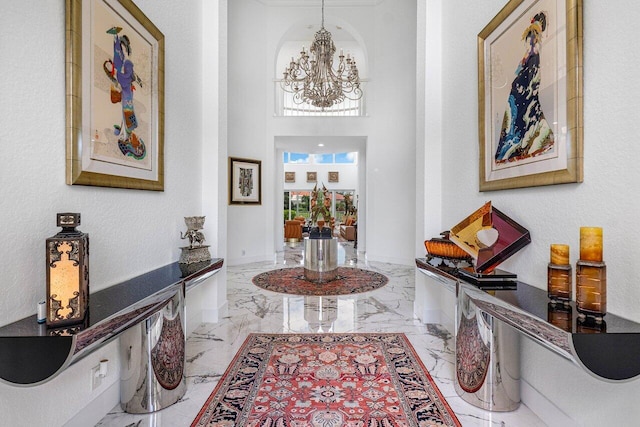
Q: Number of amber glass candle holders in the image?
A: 2